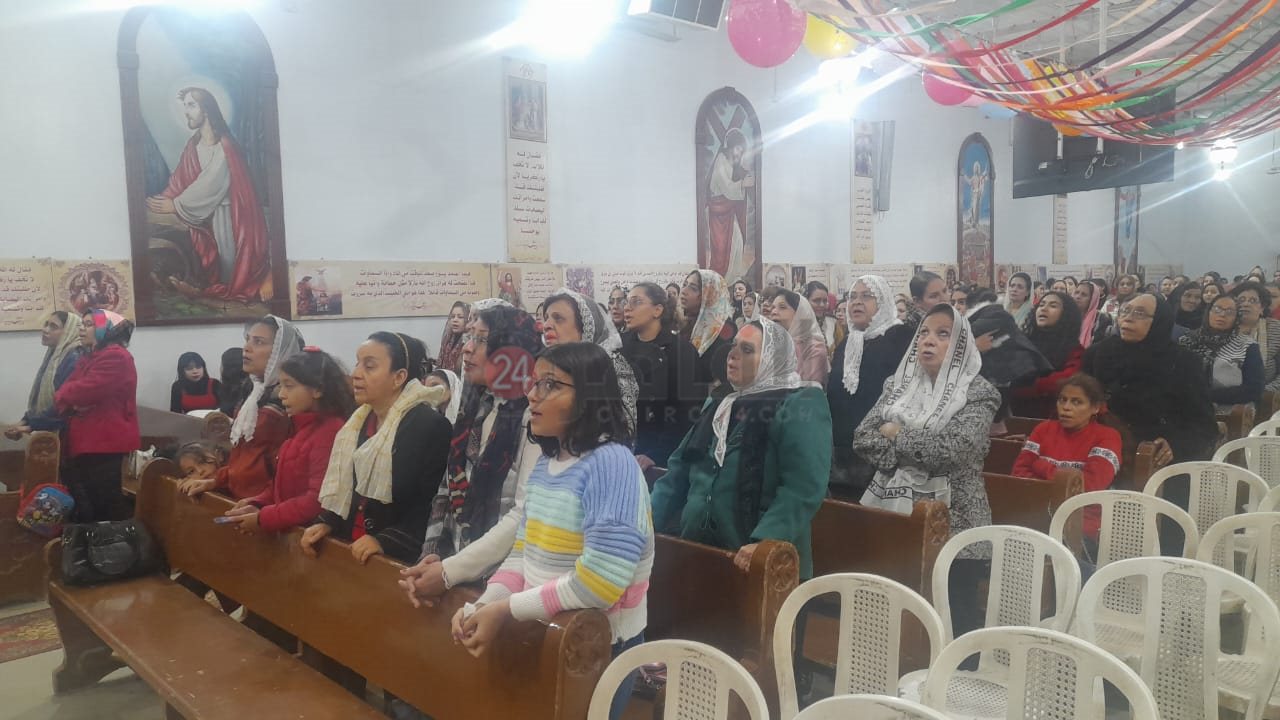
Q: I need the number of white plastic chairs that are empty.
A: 13